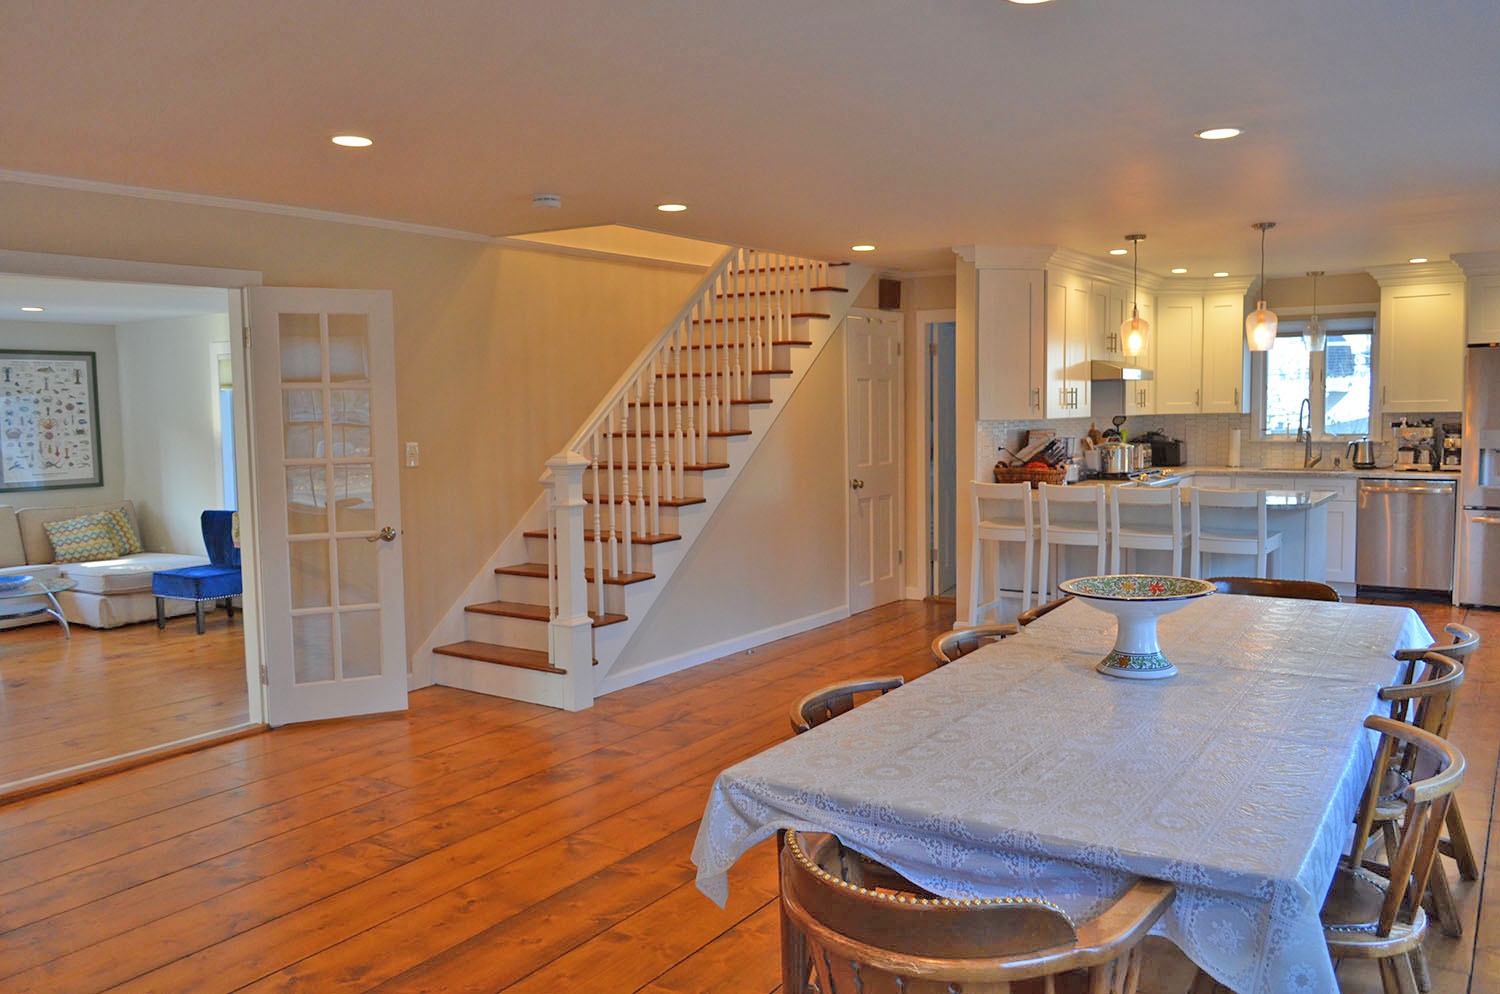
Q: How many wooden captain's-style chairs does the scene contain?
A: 8